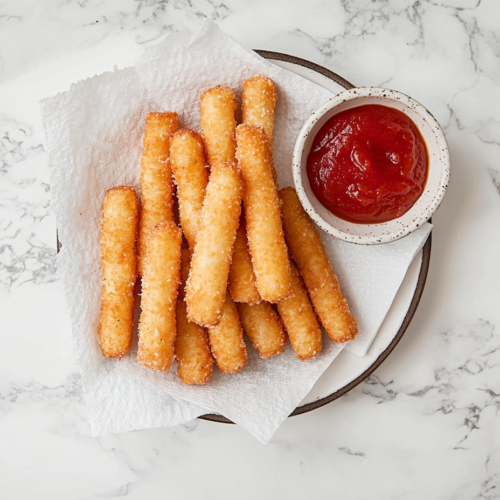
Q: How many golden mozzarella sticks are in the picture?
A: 14